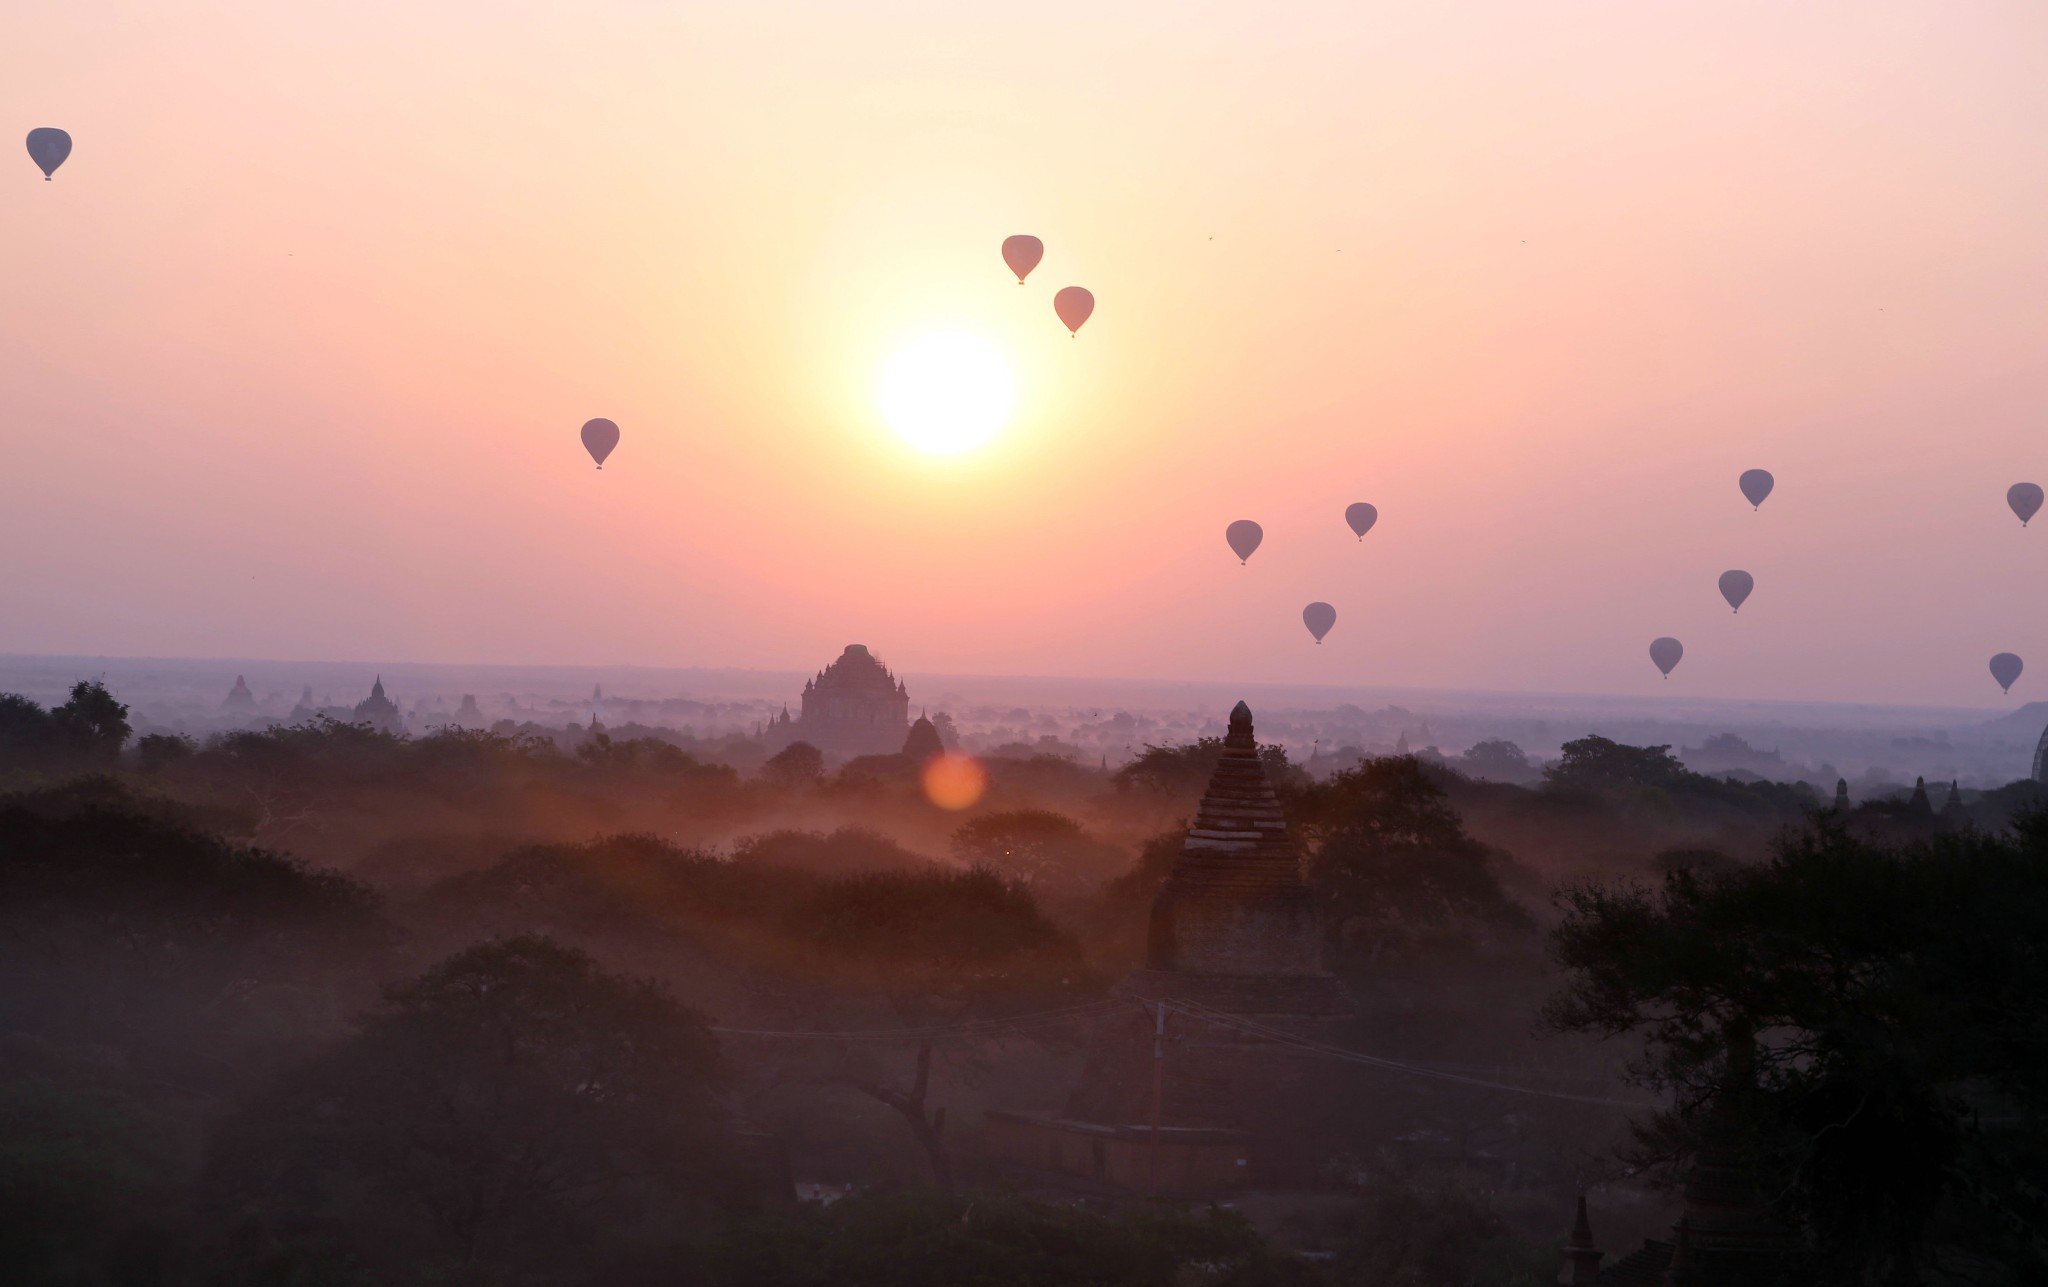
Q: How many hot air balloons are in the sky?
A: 12